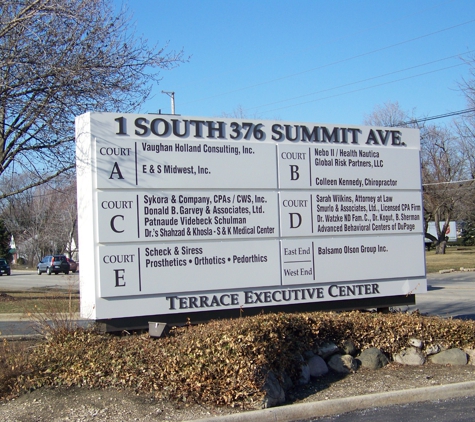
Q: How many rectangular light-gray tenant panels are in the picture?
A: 6